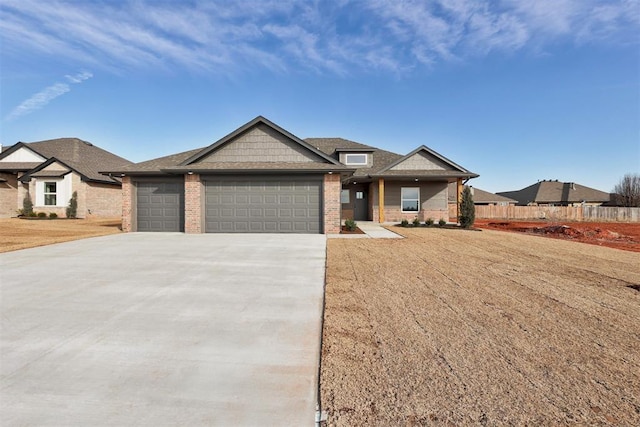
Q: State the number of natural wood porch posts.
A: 2